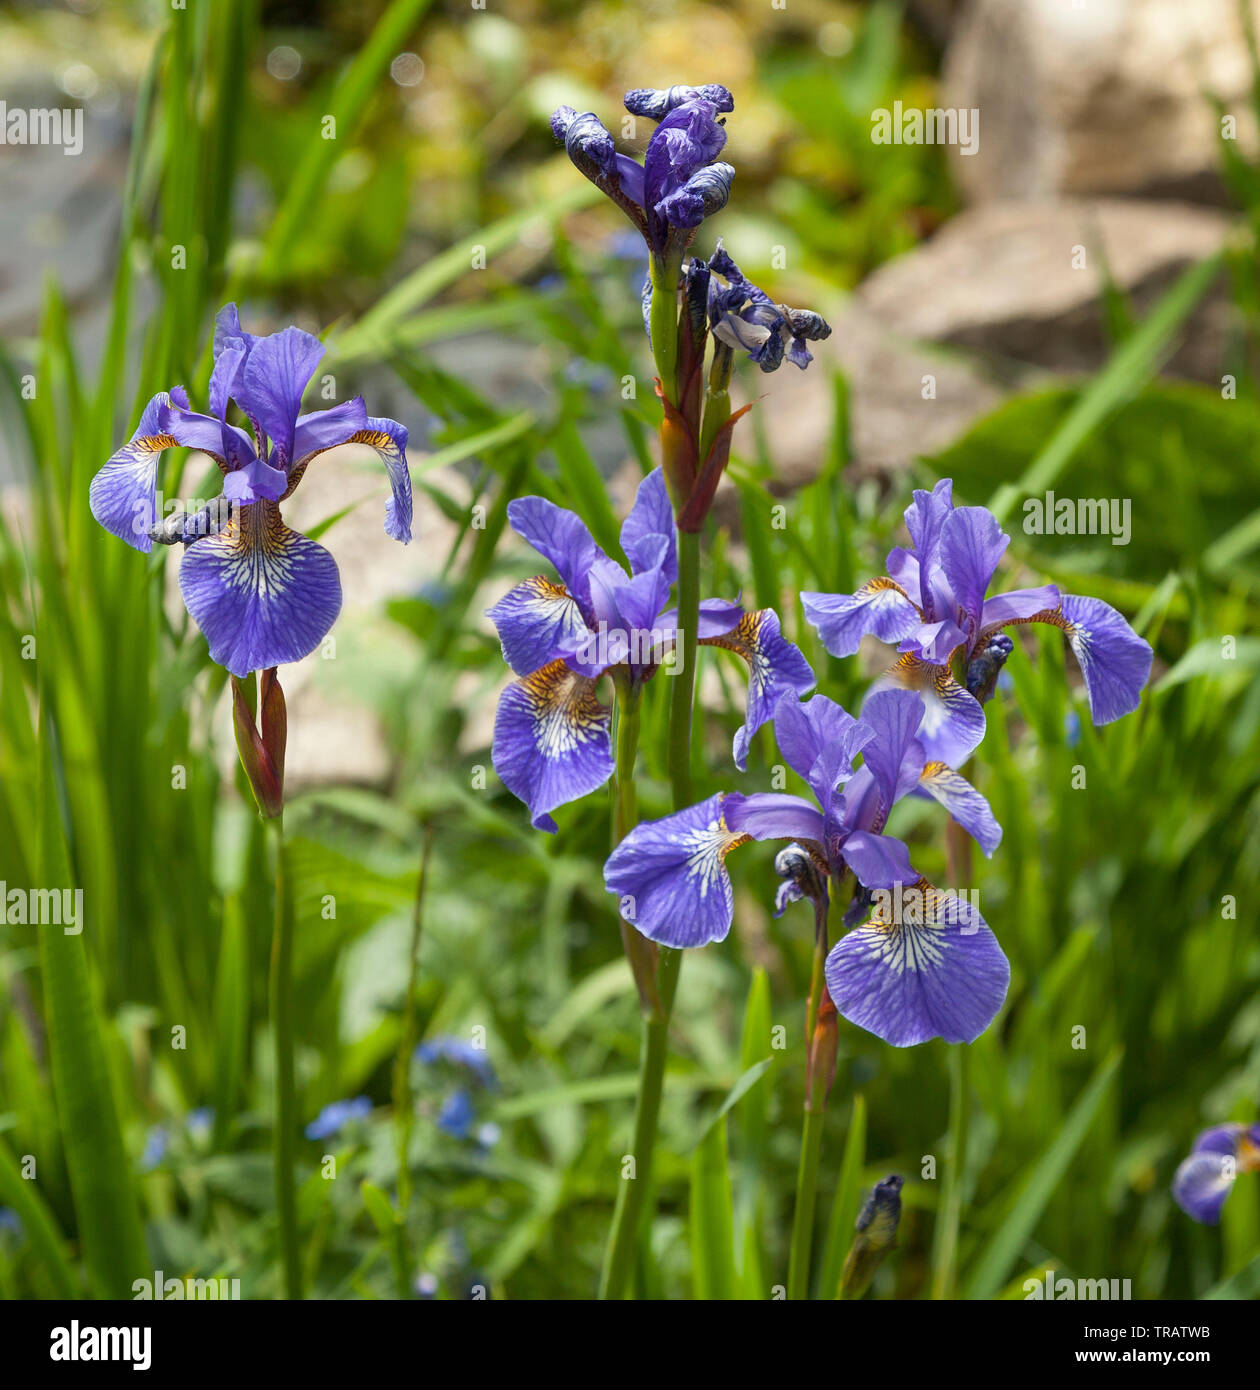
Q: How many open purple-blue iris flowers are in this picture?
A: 4